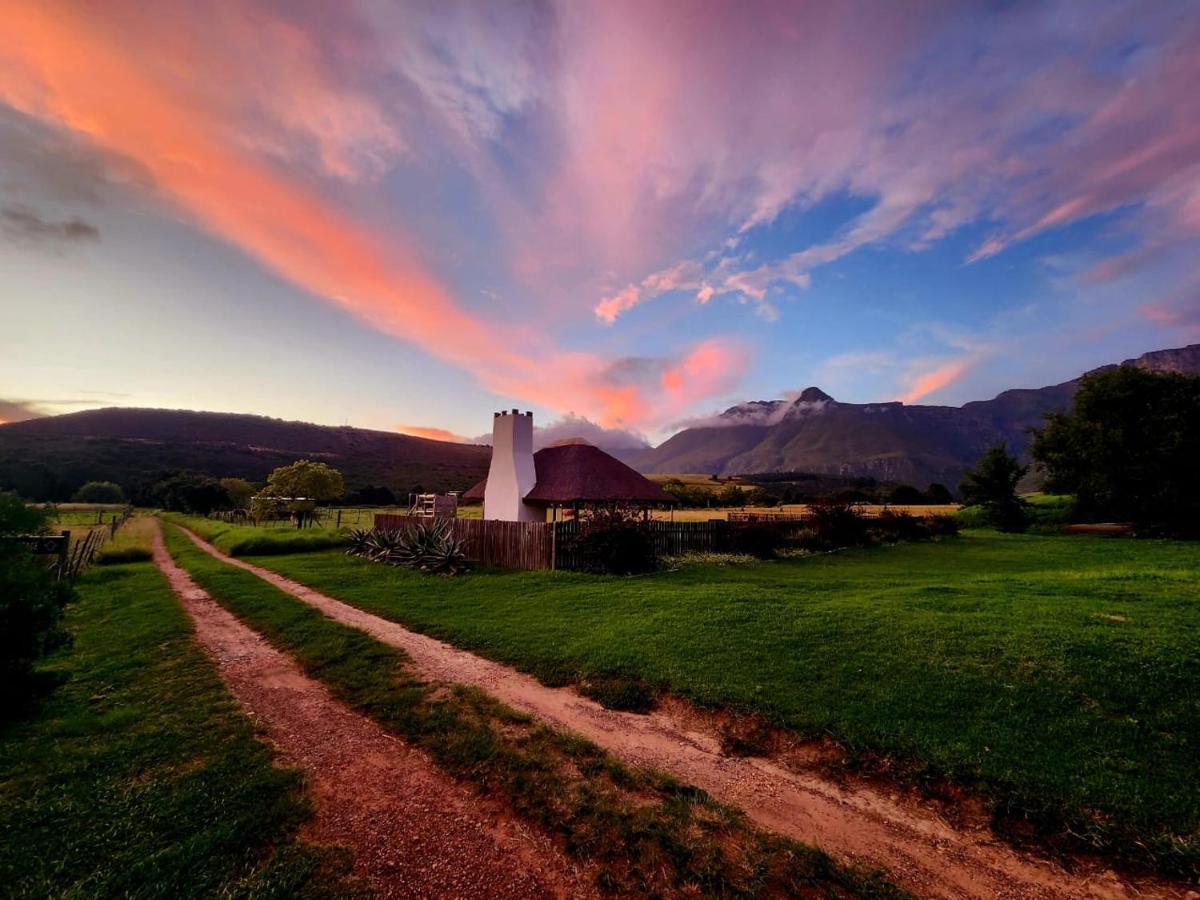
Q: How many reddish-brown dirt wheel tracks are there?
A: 2